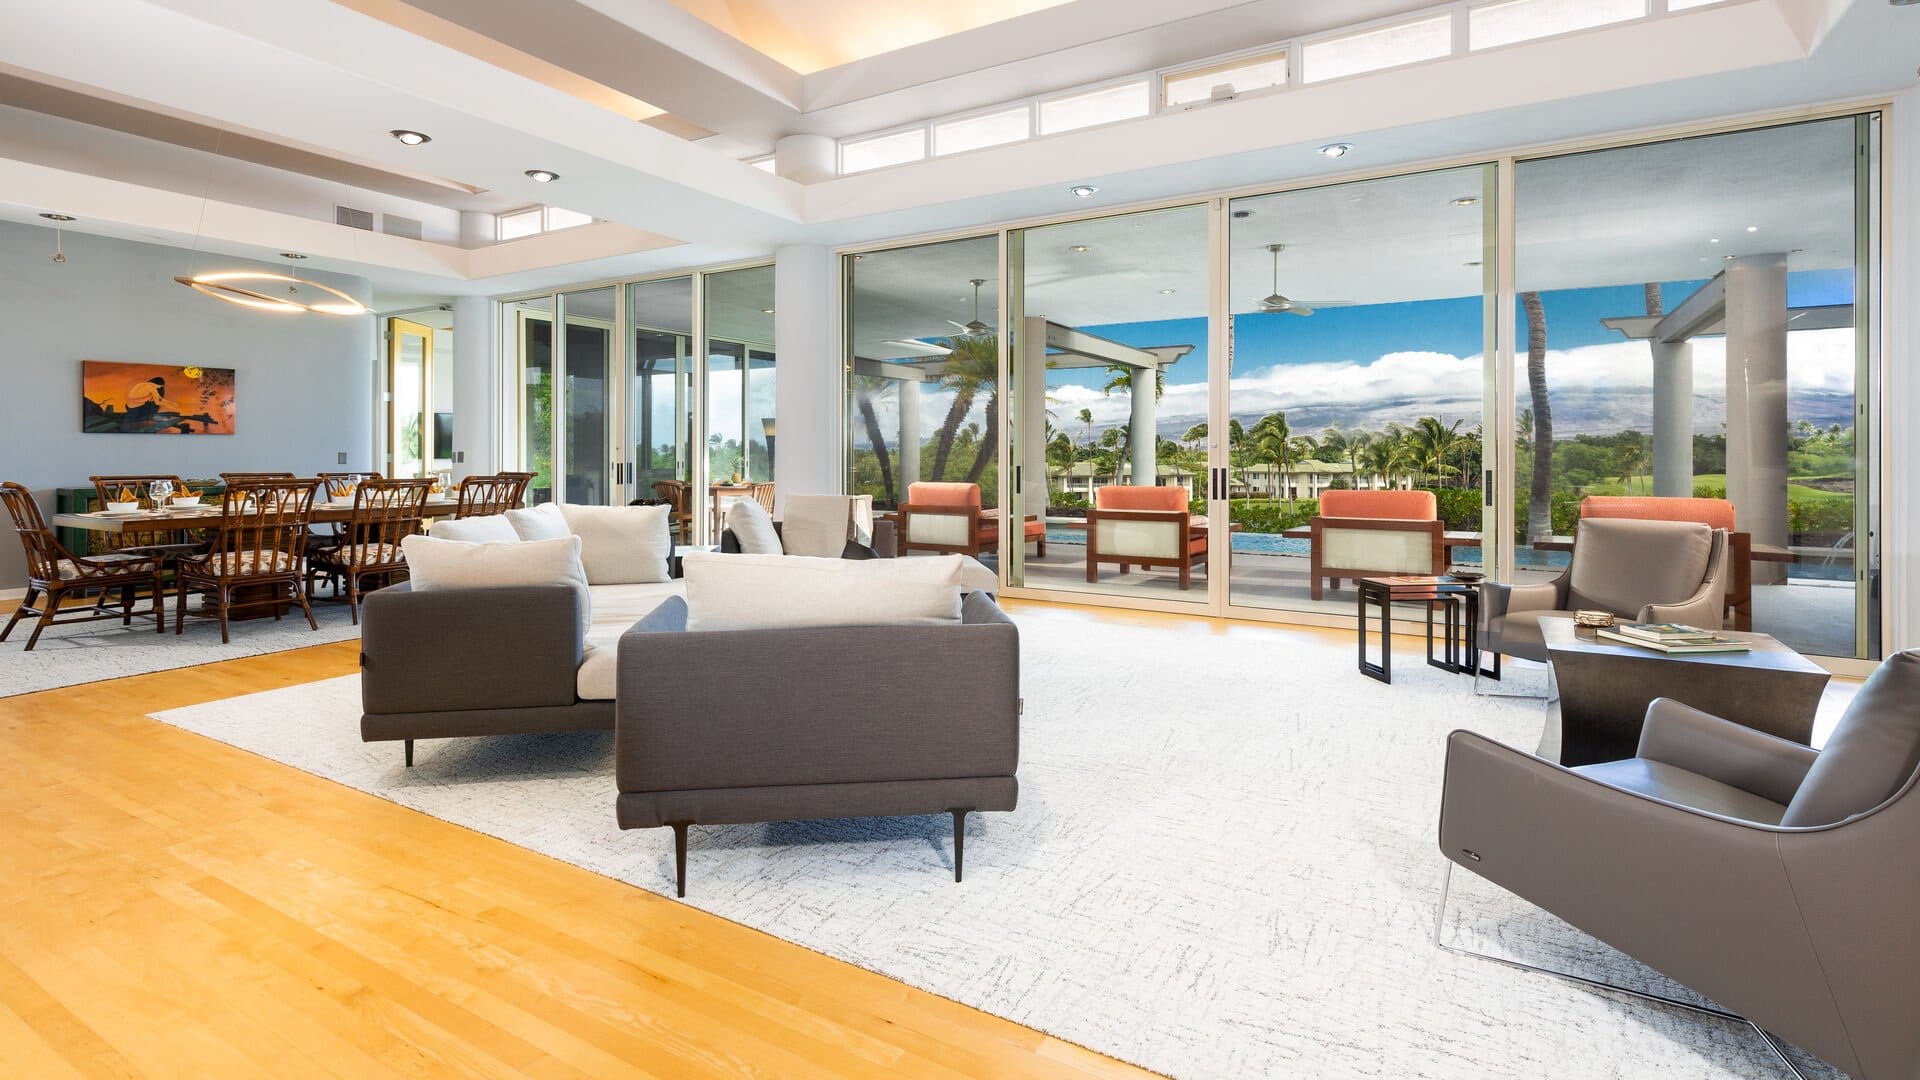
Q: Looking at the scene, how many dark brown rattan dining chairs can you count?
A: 8